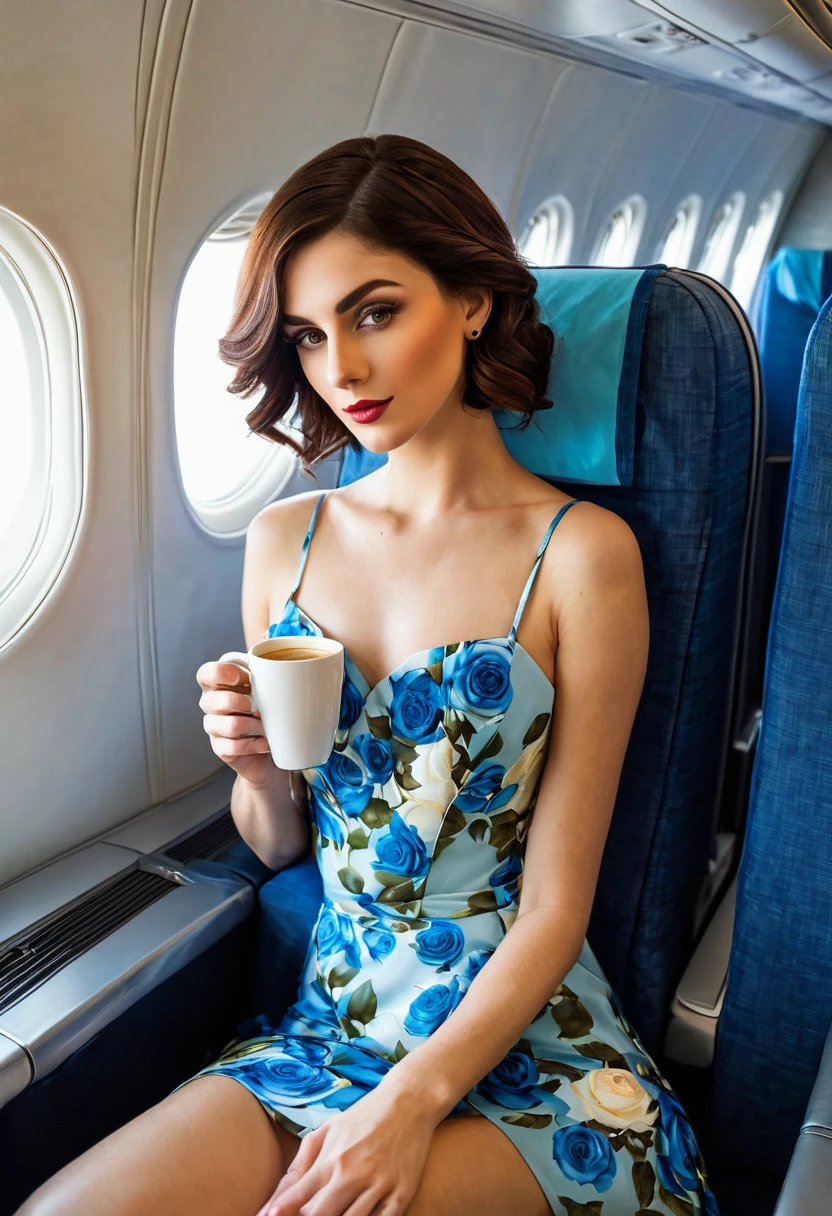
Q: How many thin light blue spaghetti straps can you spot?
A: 2